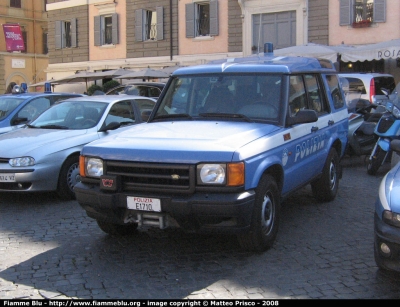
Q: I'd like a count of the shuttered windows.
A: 5